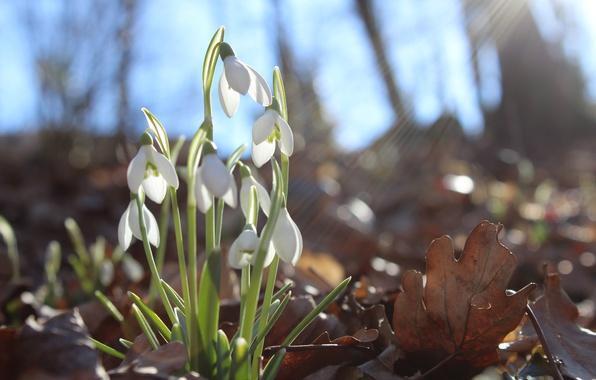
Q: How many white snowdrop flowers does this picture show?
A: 8